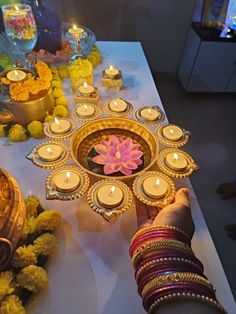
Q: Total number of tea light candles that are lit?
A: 15